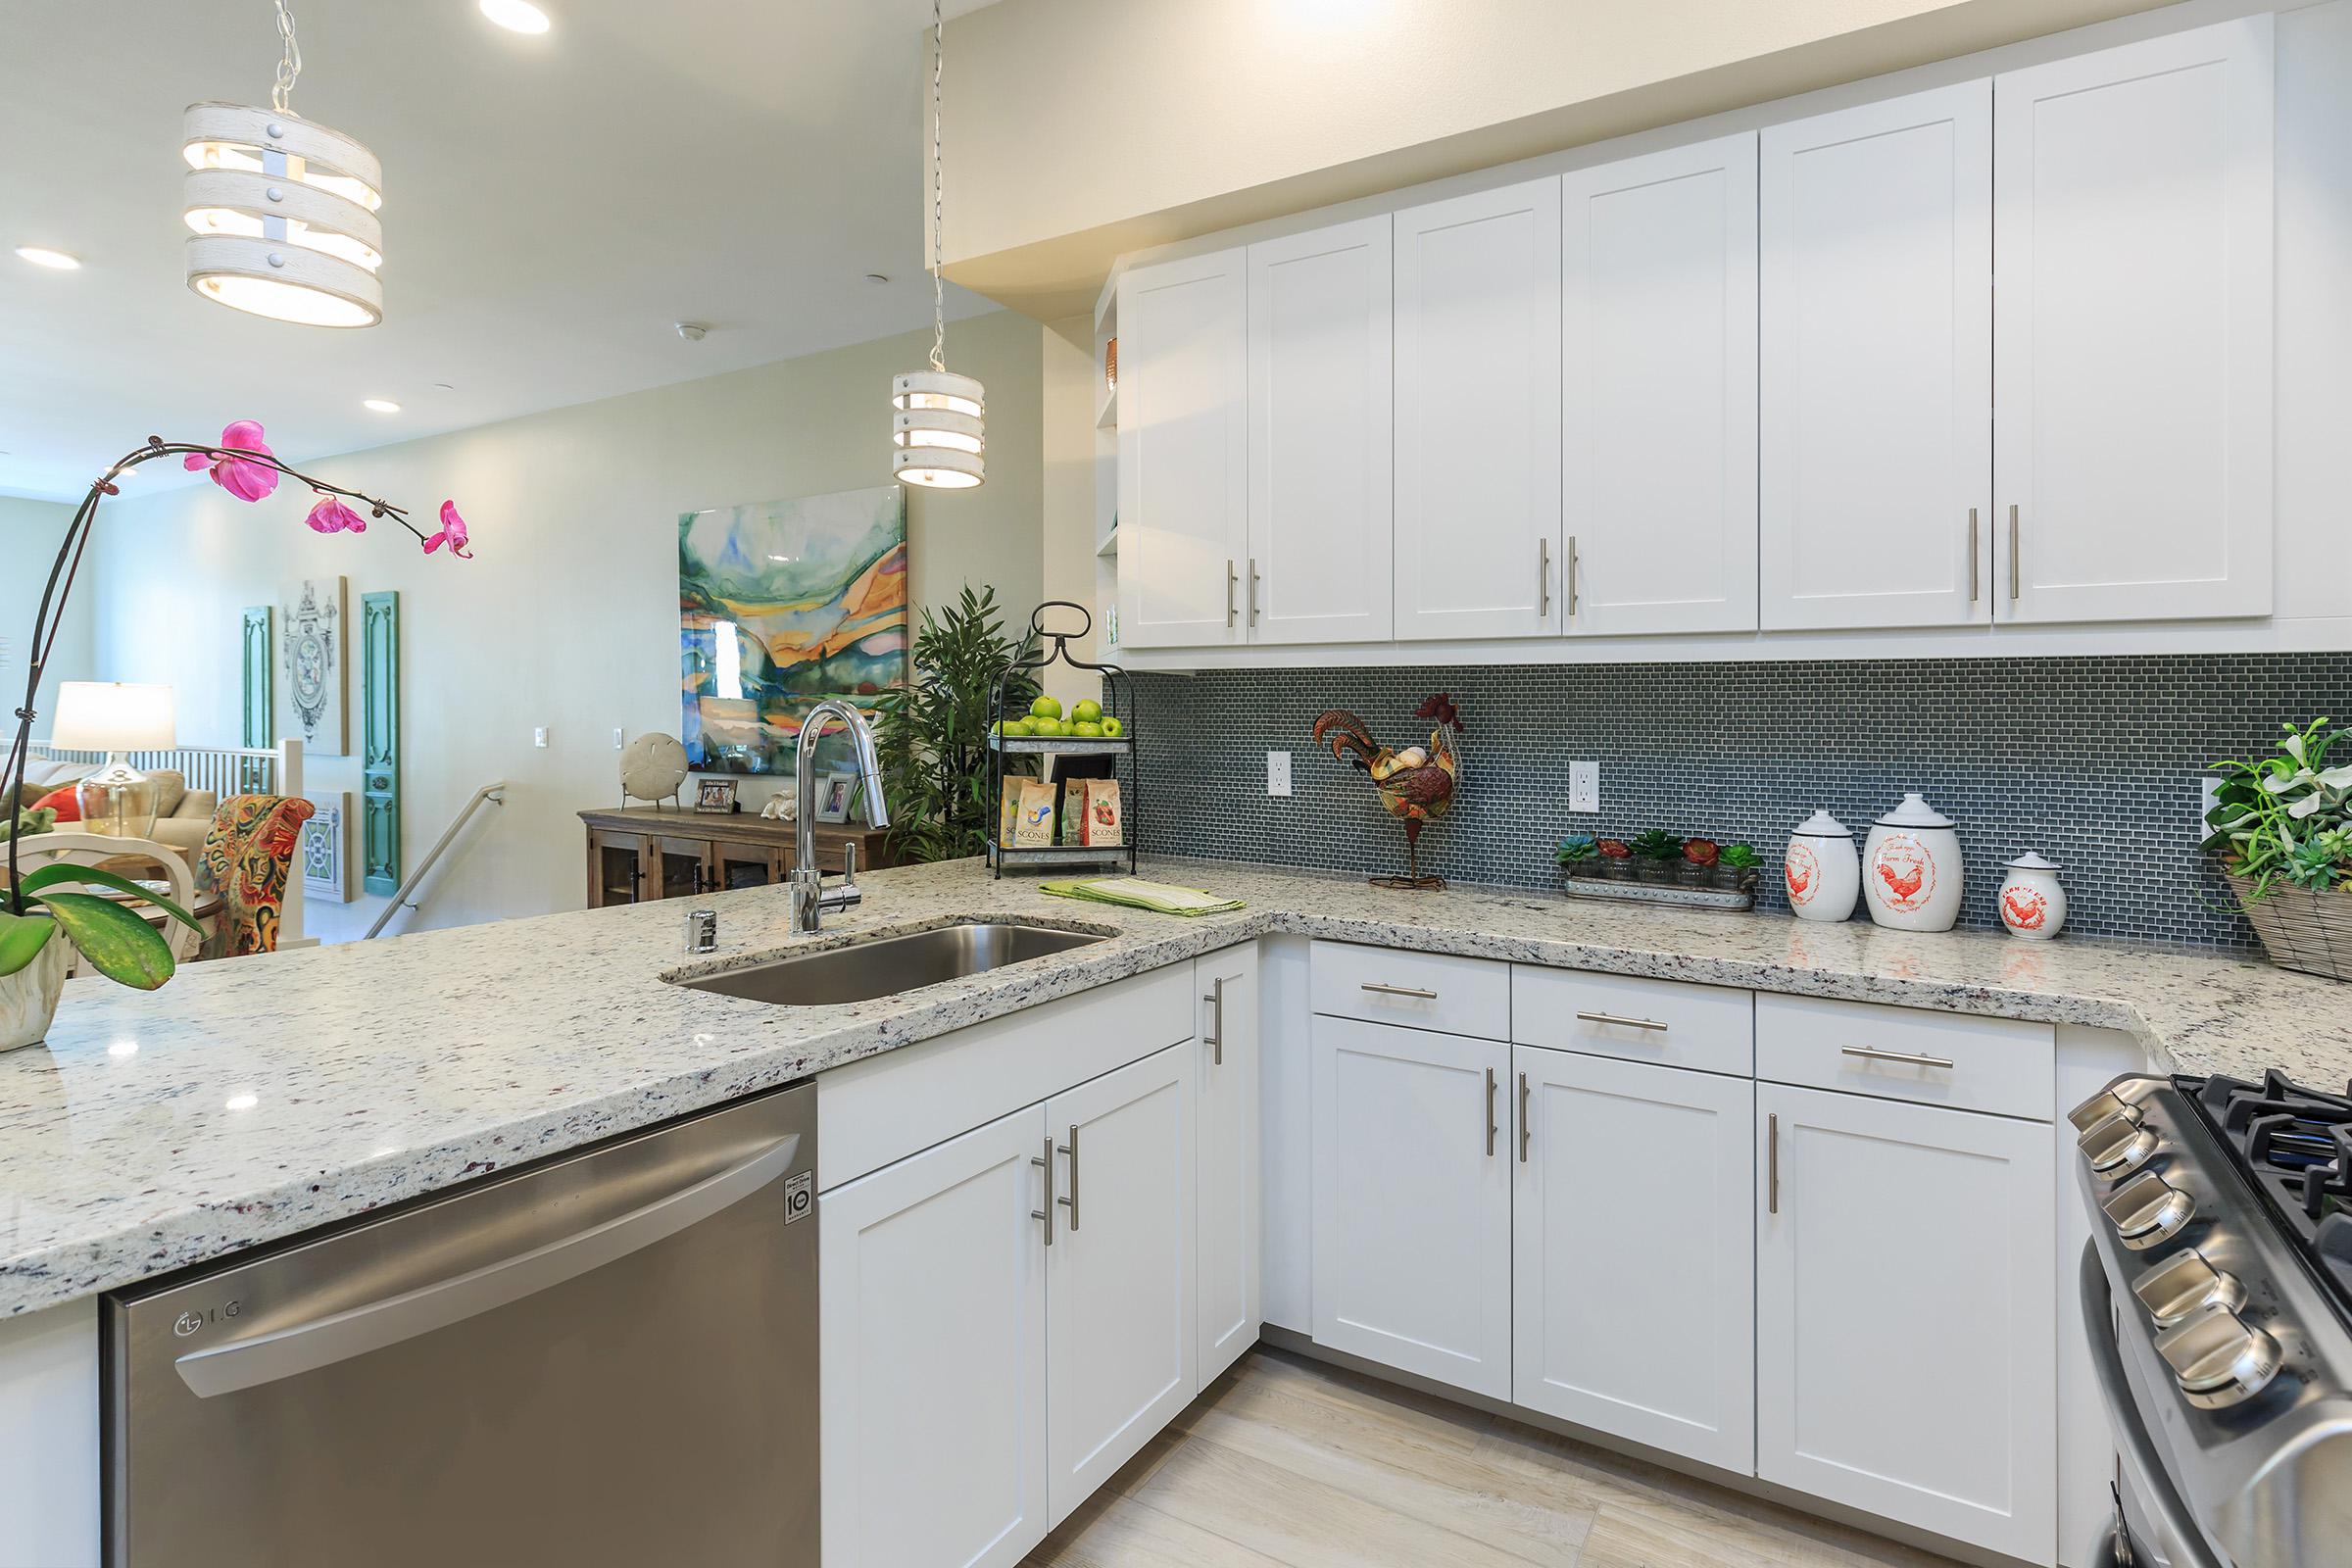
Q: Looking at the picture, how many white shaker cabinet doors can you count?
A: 12